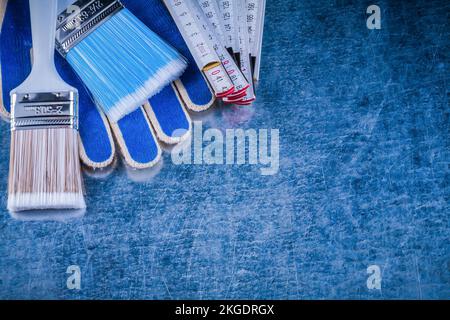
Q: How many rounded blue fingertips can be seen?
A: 4